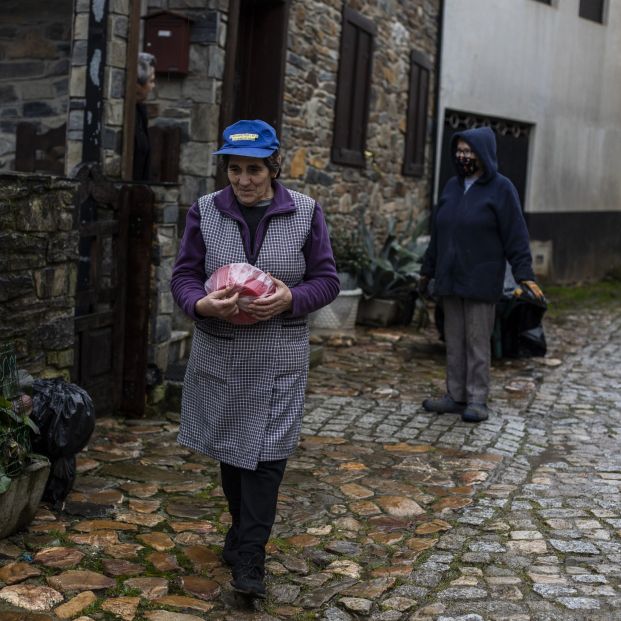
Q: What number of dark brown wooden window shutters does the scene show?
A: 2